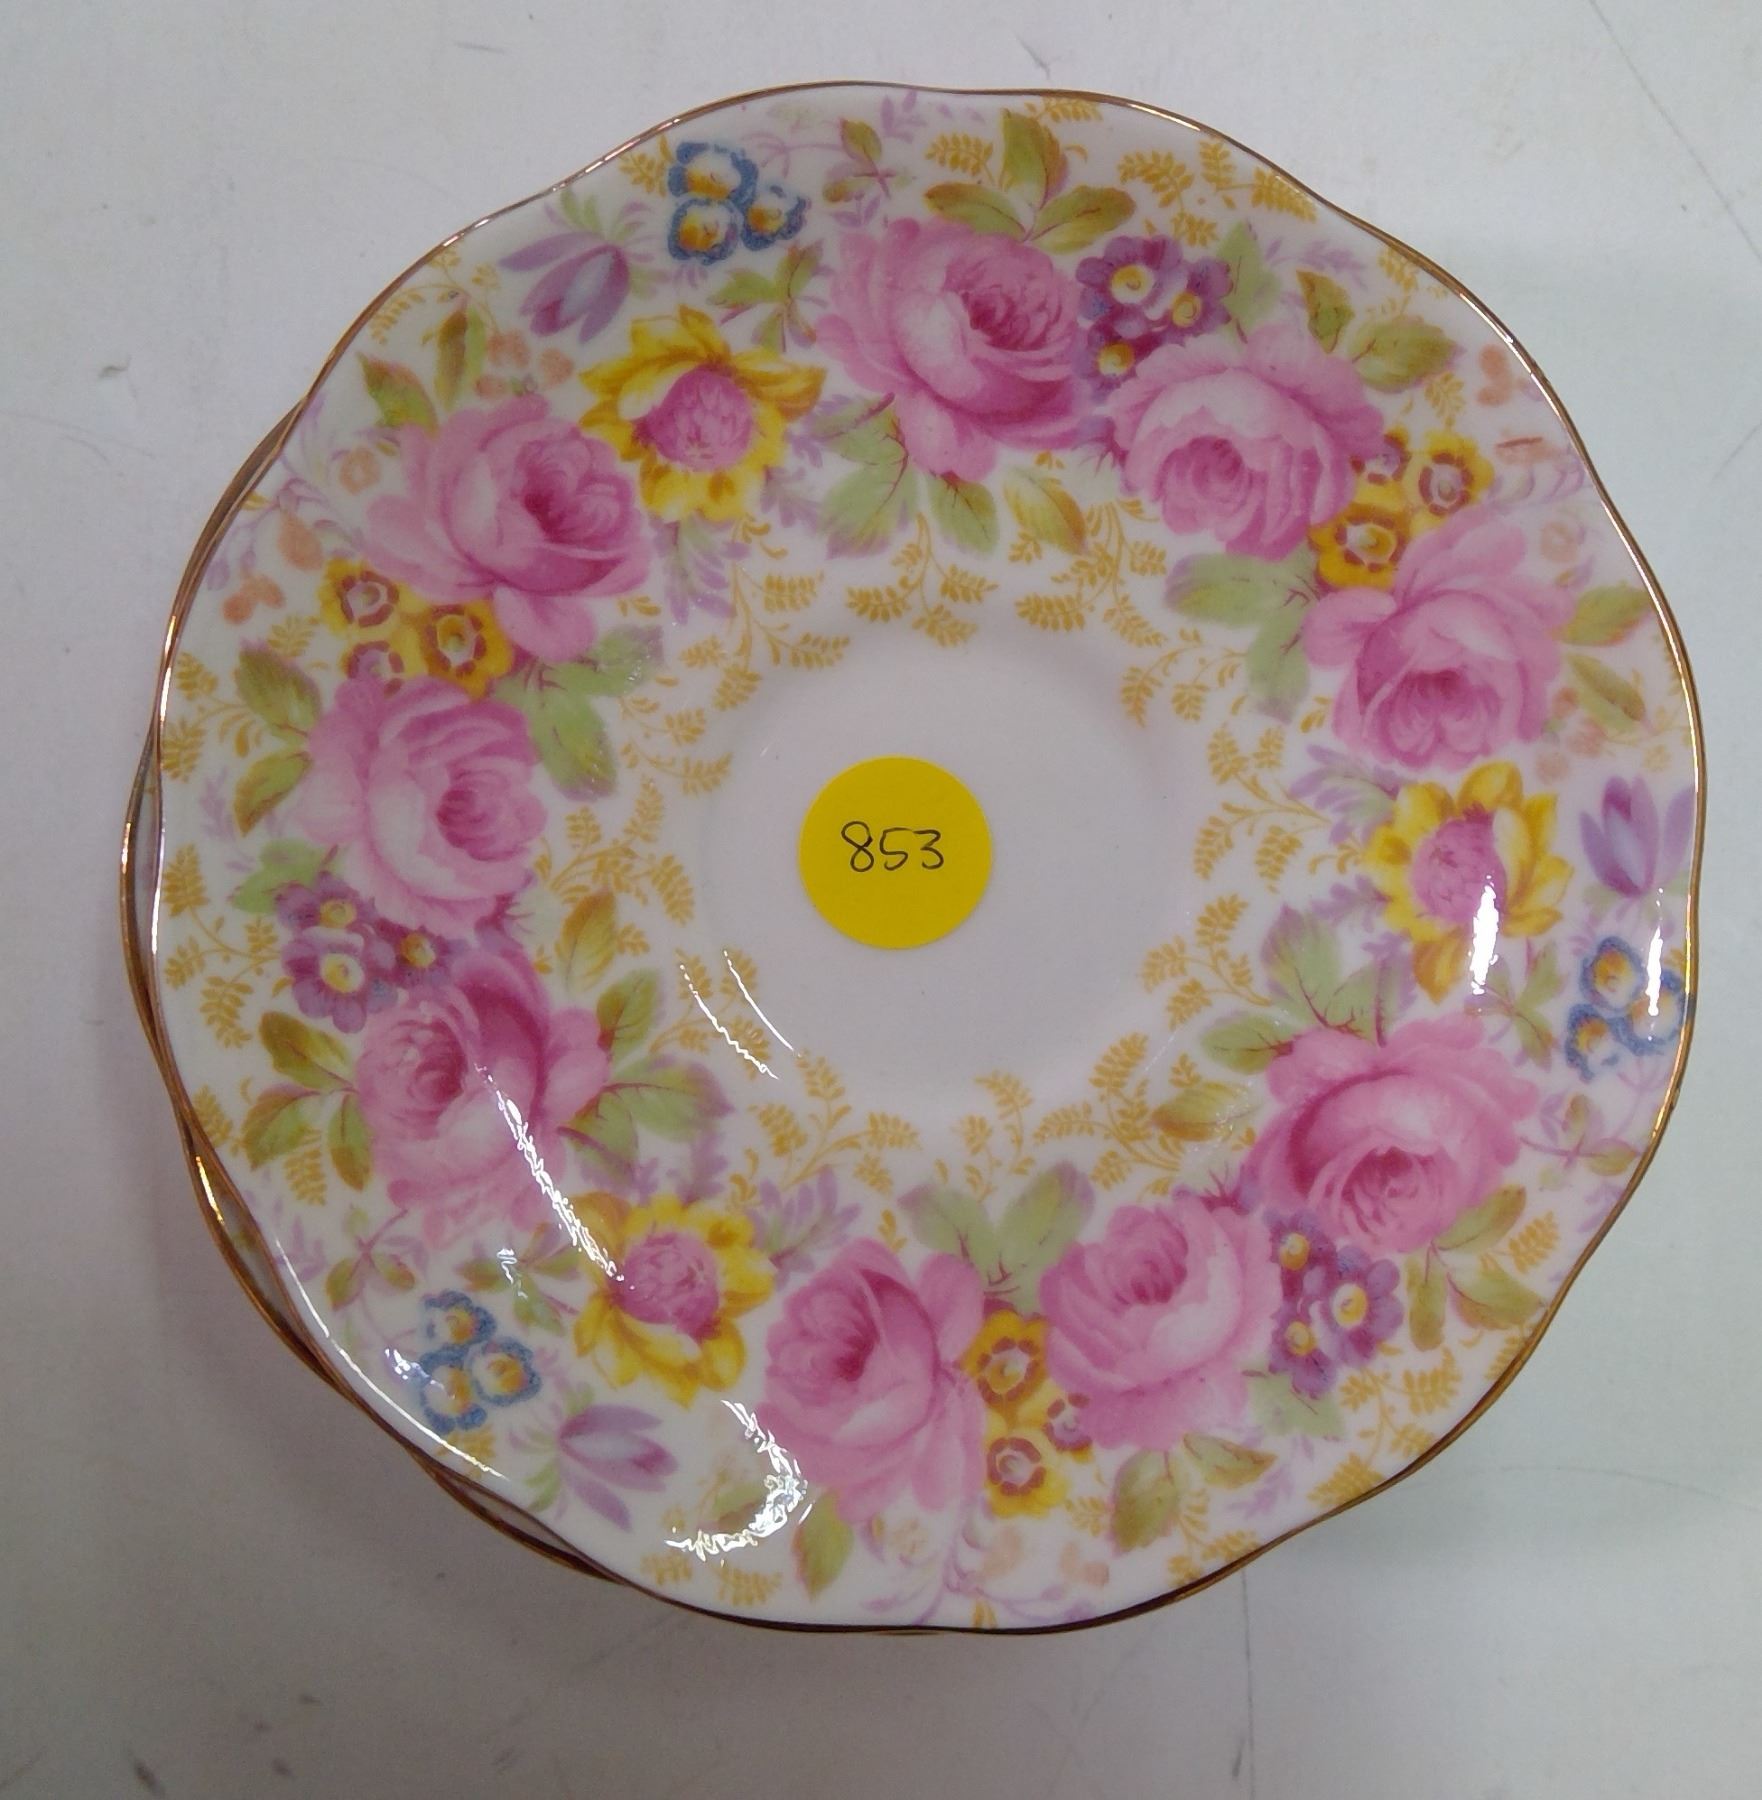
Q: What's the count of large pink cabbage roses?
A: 9